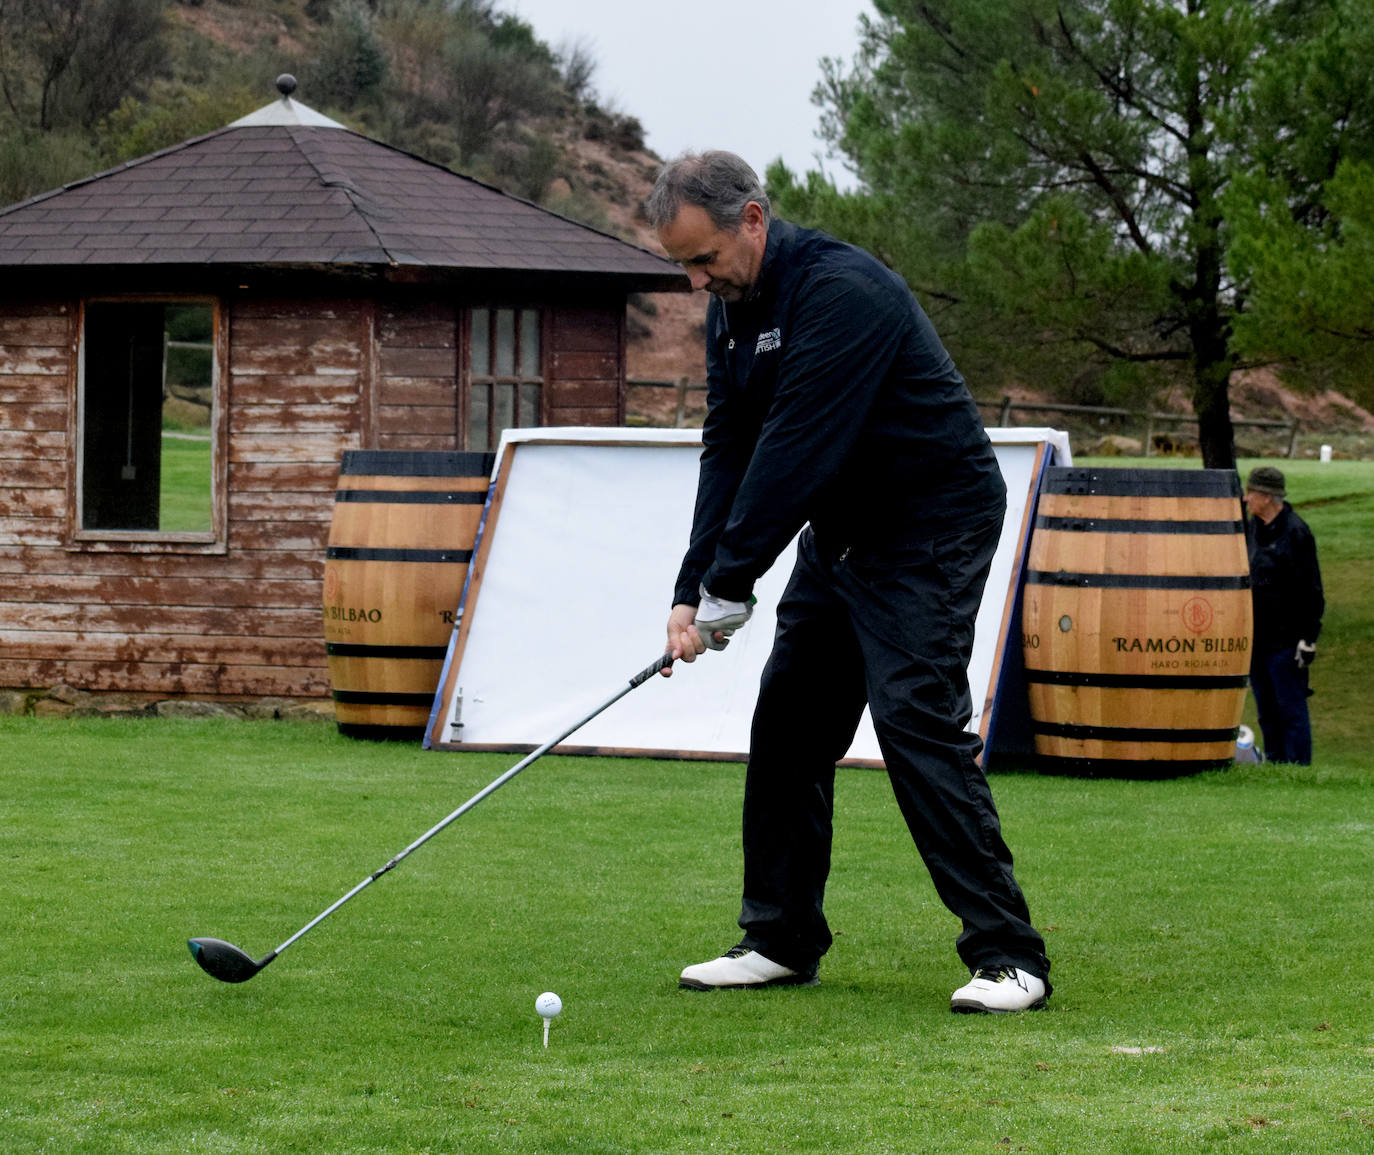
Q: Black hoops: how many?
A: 12